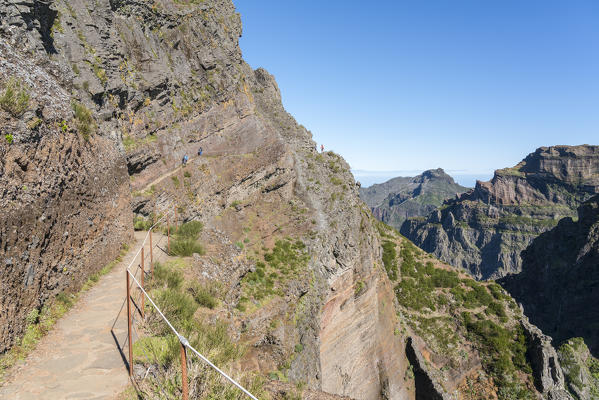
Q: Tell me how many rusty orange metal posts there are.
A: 6